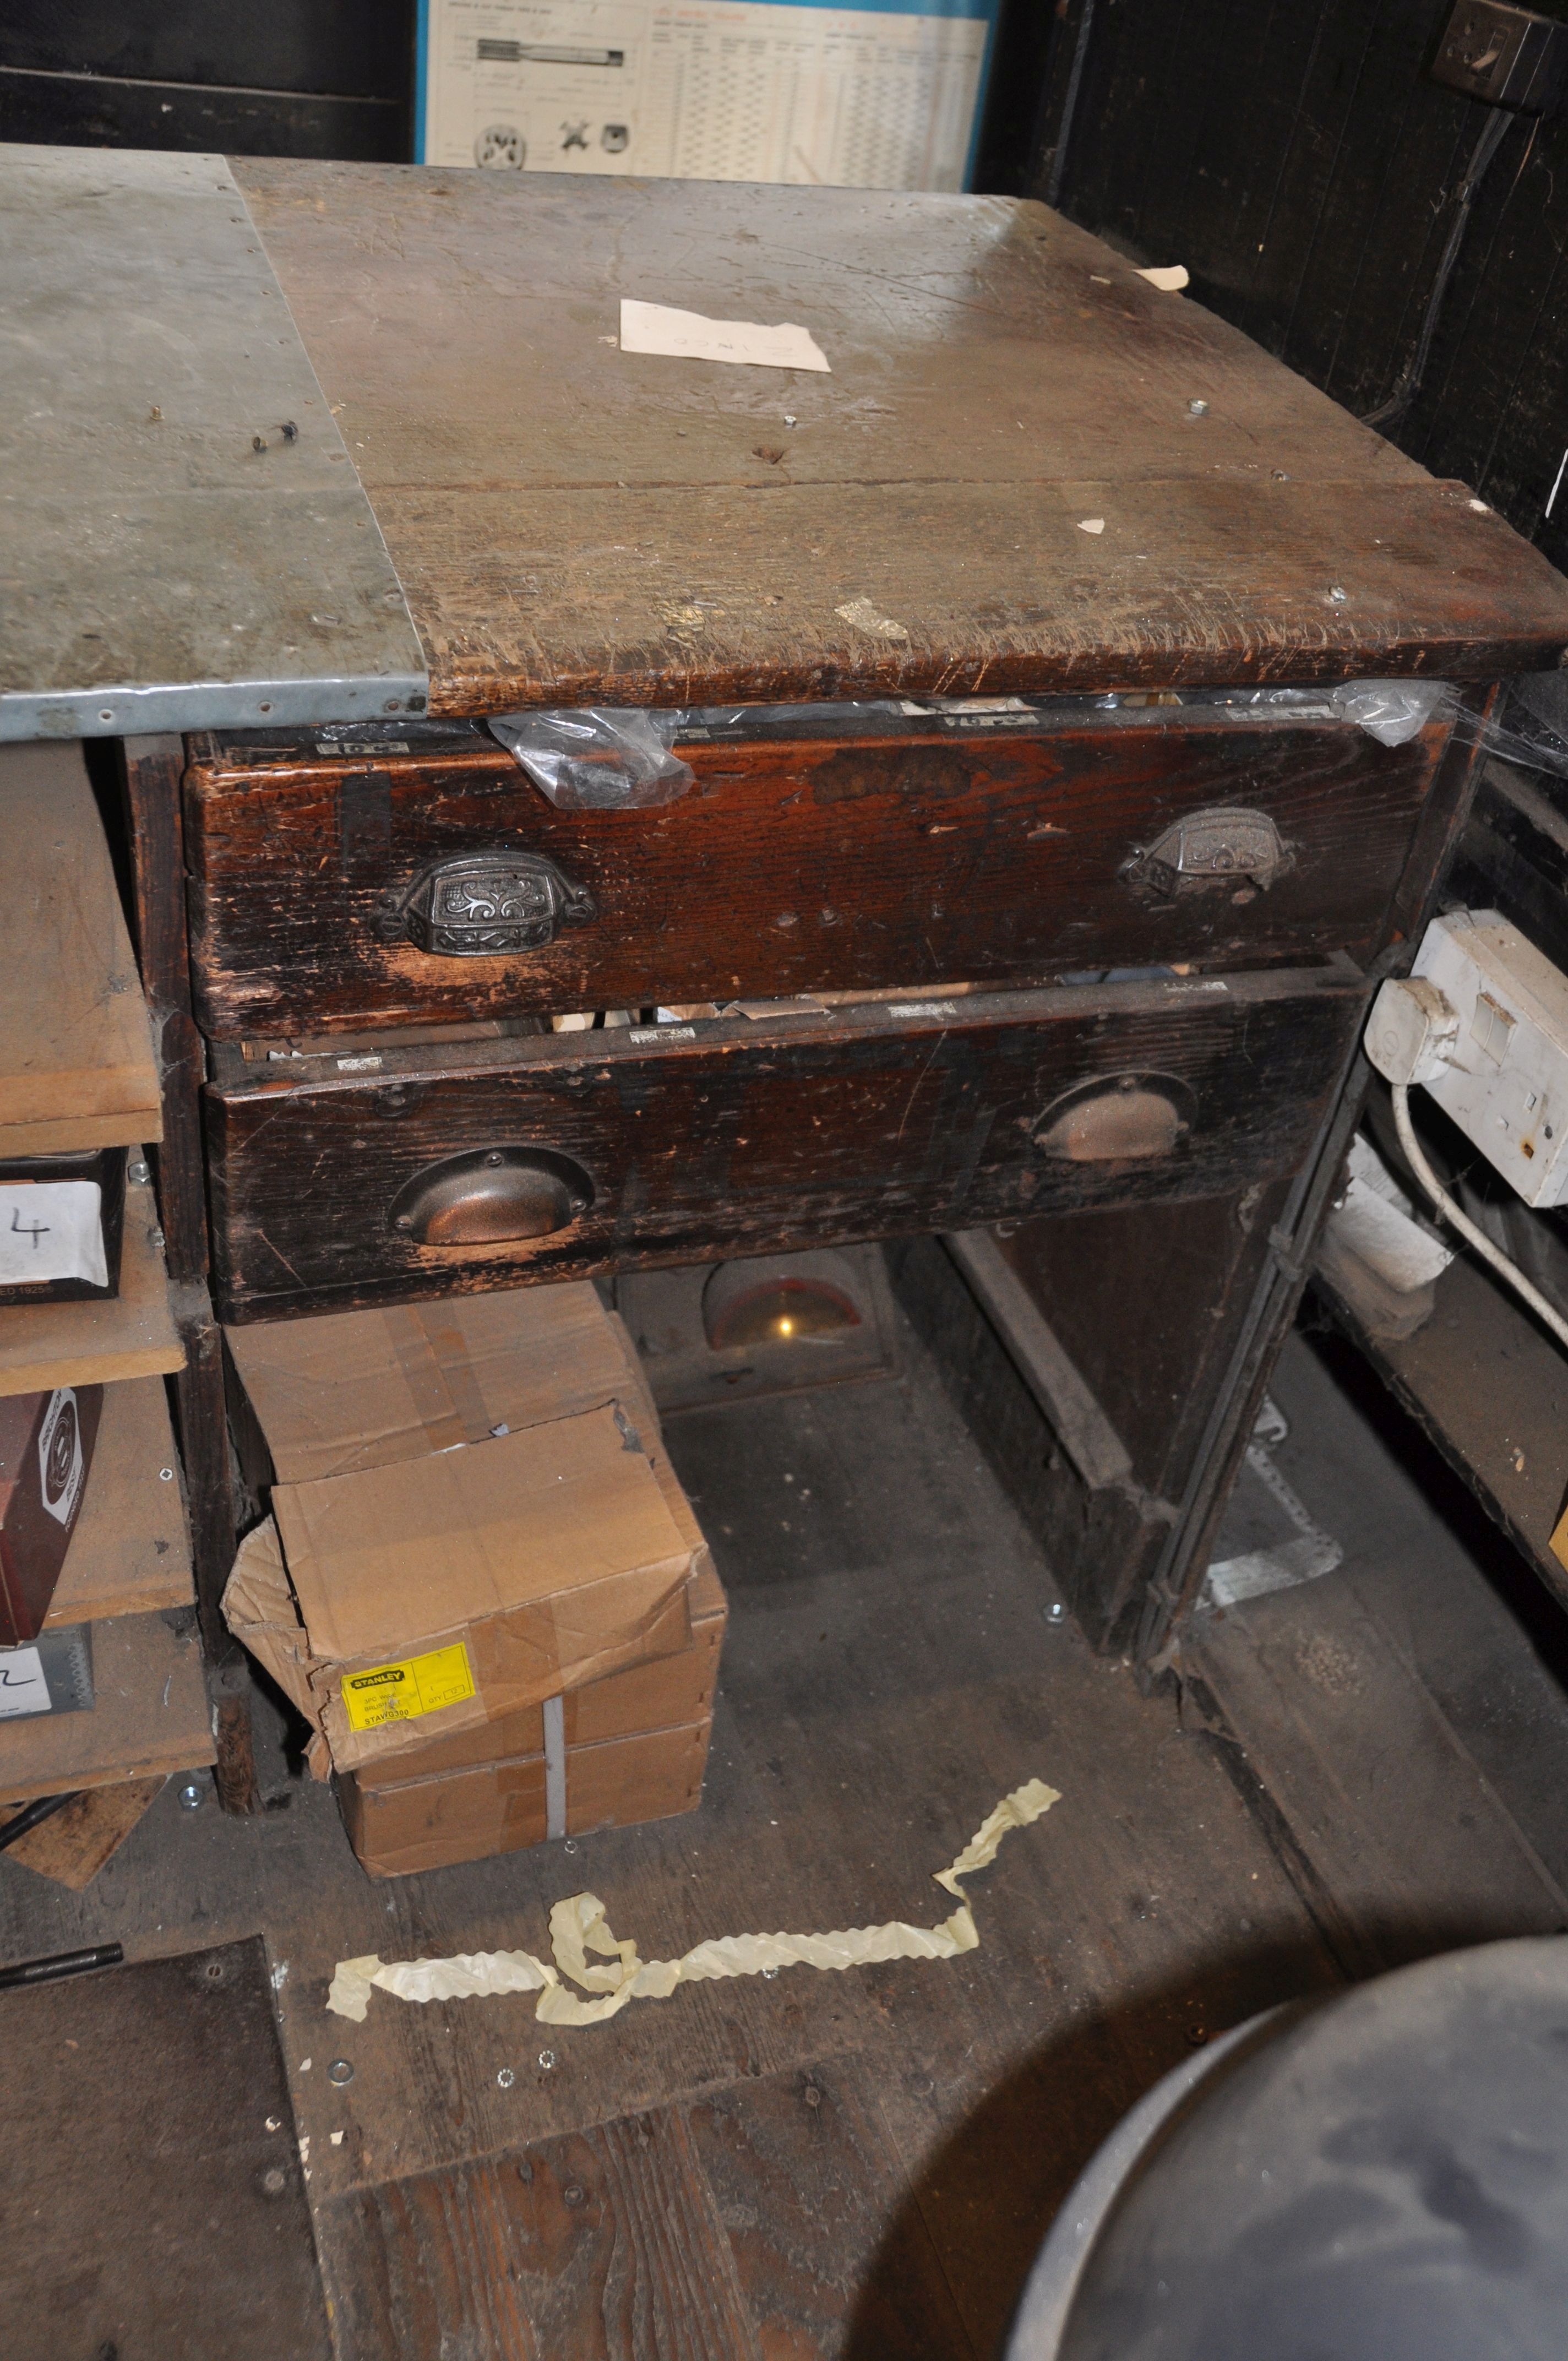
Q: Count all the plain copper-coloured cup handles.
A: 2